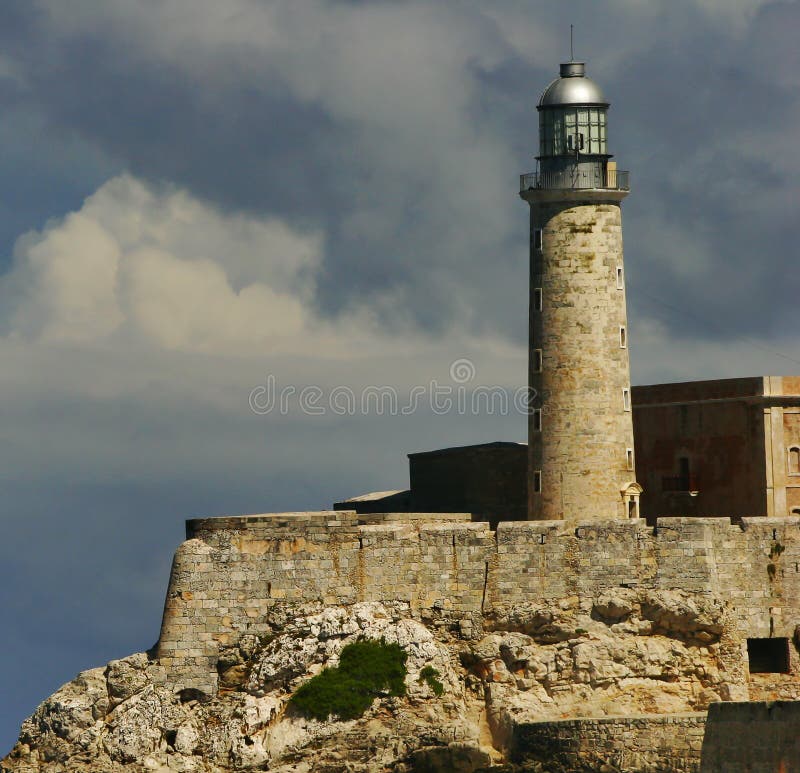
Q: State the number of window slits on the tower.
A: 9